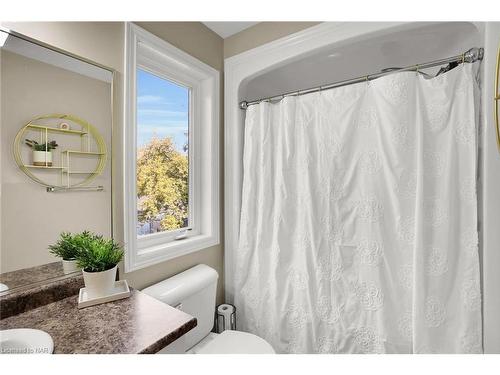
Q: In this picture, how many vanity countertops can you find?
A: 1